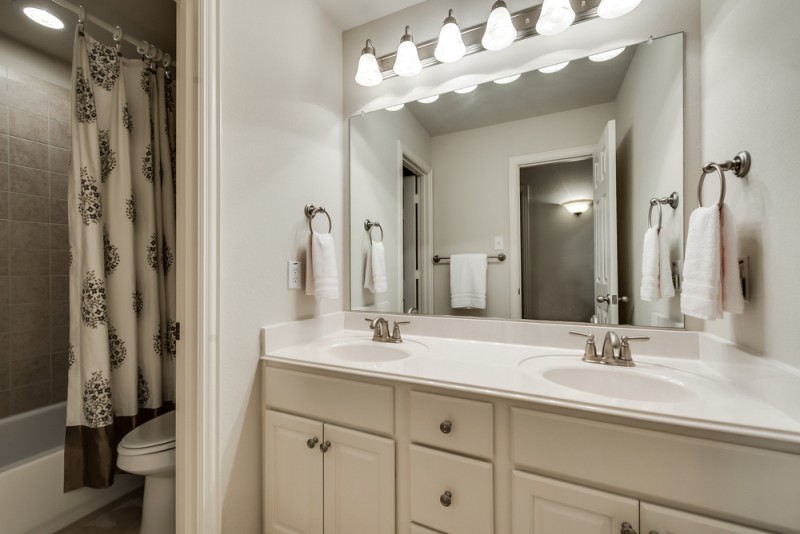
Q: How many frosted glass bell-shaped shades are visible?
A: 6